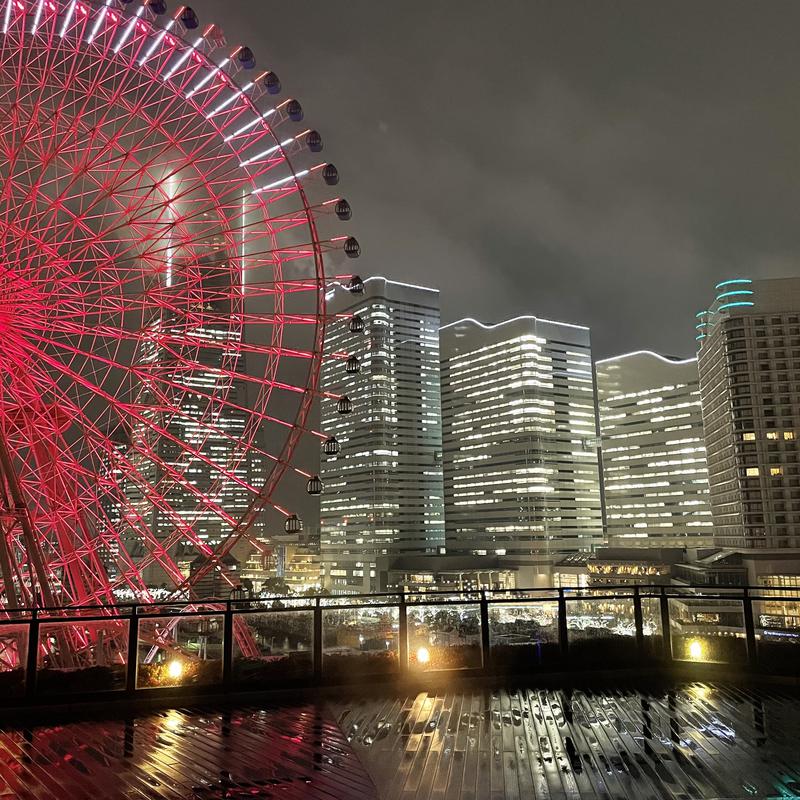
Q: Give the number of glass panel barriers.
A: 11